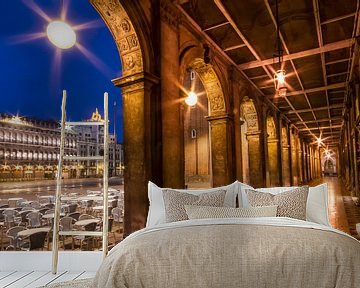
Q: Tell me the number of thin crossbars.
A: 4